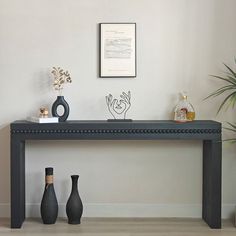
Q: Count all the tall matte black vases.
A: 2